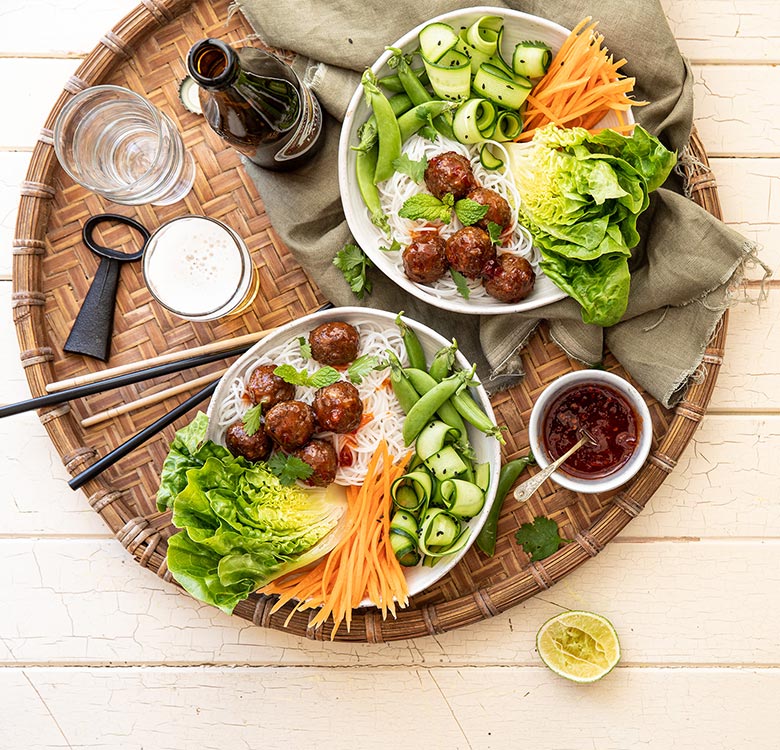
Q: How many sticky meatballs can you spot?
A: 11